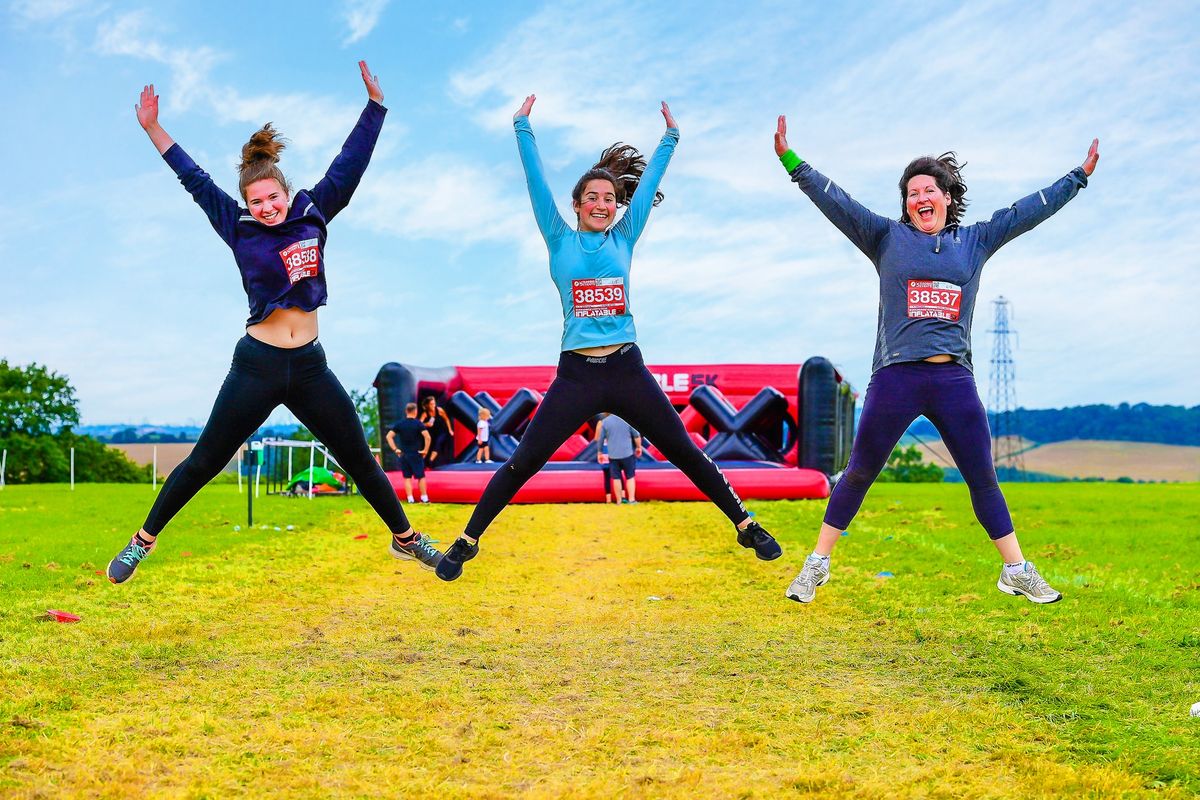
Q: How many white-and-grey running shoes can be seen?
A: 2